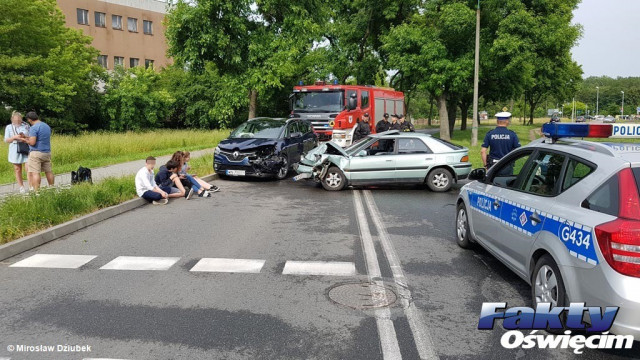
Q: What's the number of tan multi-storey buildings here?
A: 1